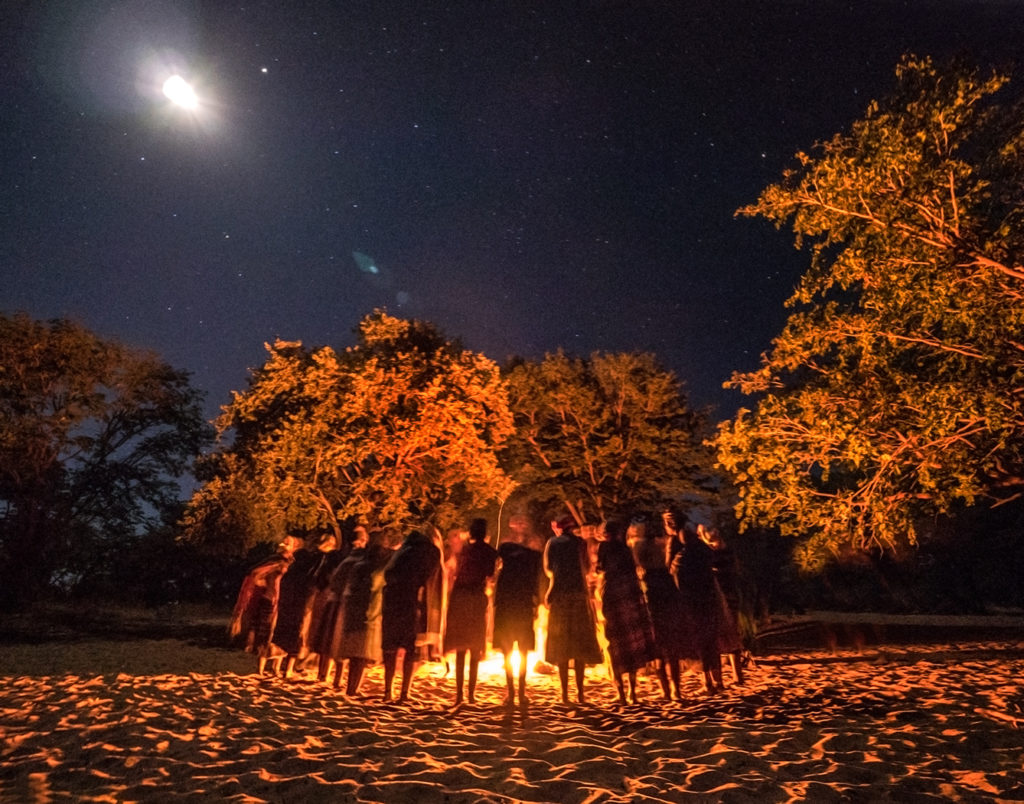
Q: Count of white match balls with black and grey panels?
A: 0